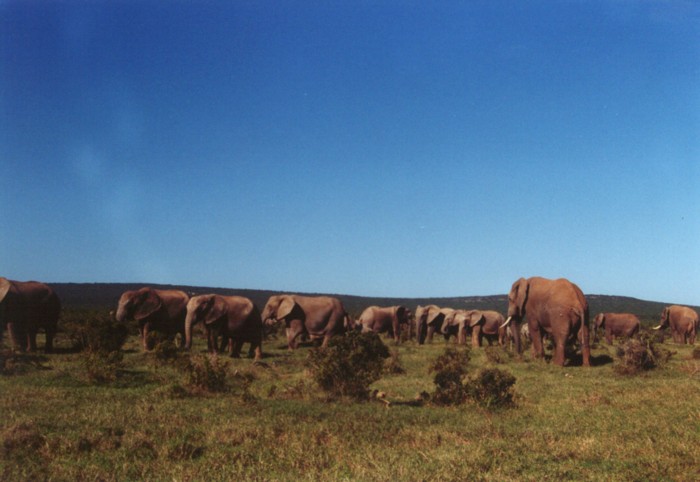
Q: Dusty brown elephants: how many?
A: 11